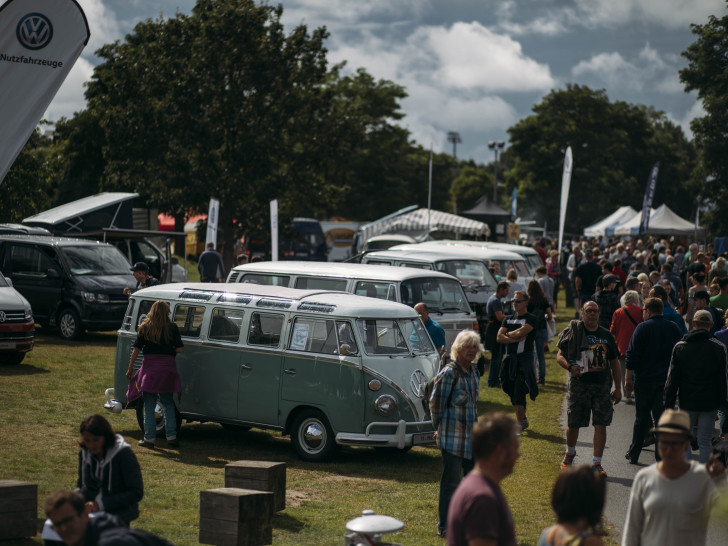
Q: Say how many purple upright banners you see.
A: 1